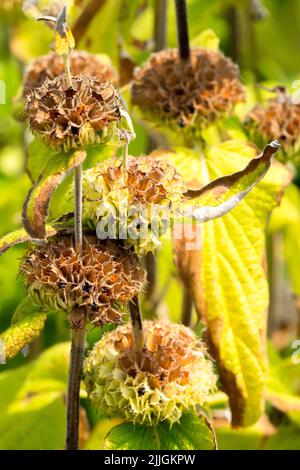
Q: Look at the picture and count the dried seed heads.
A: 7